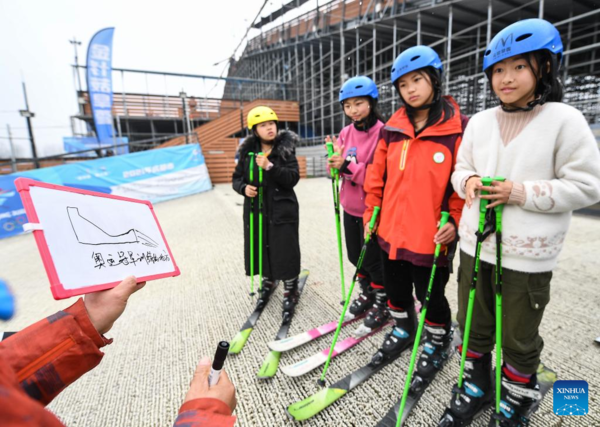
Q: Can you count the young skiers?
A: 4